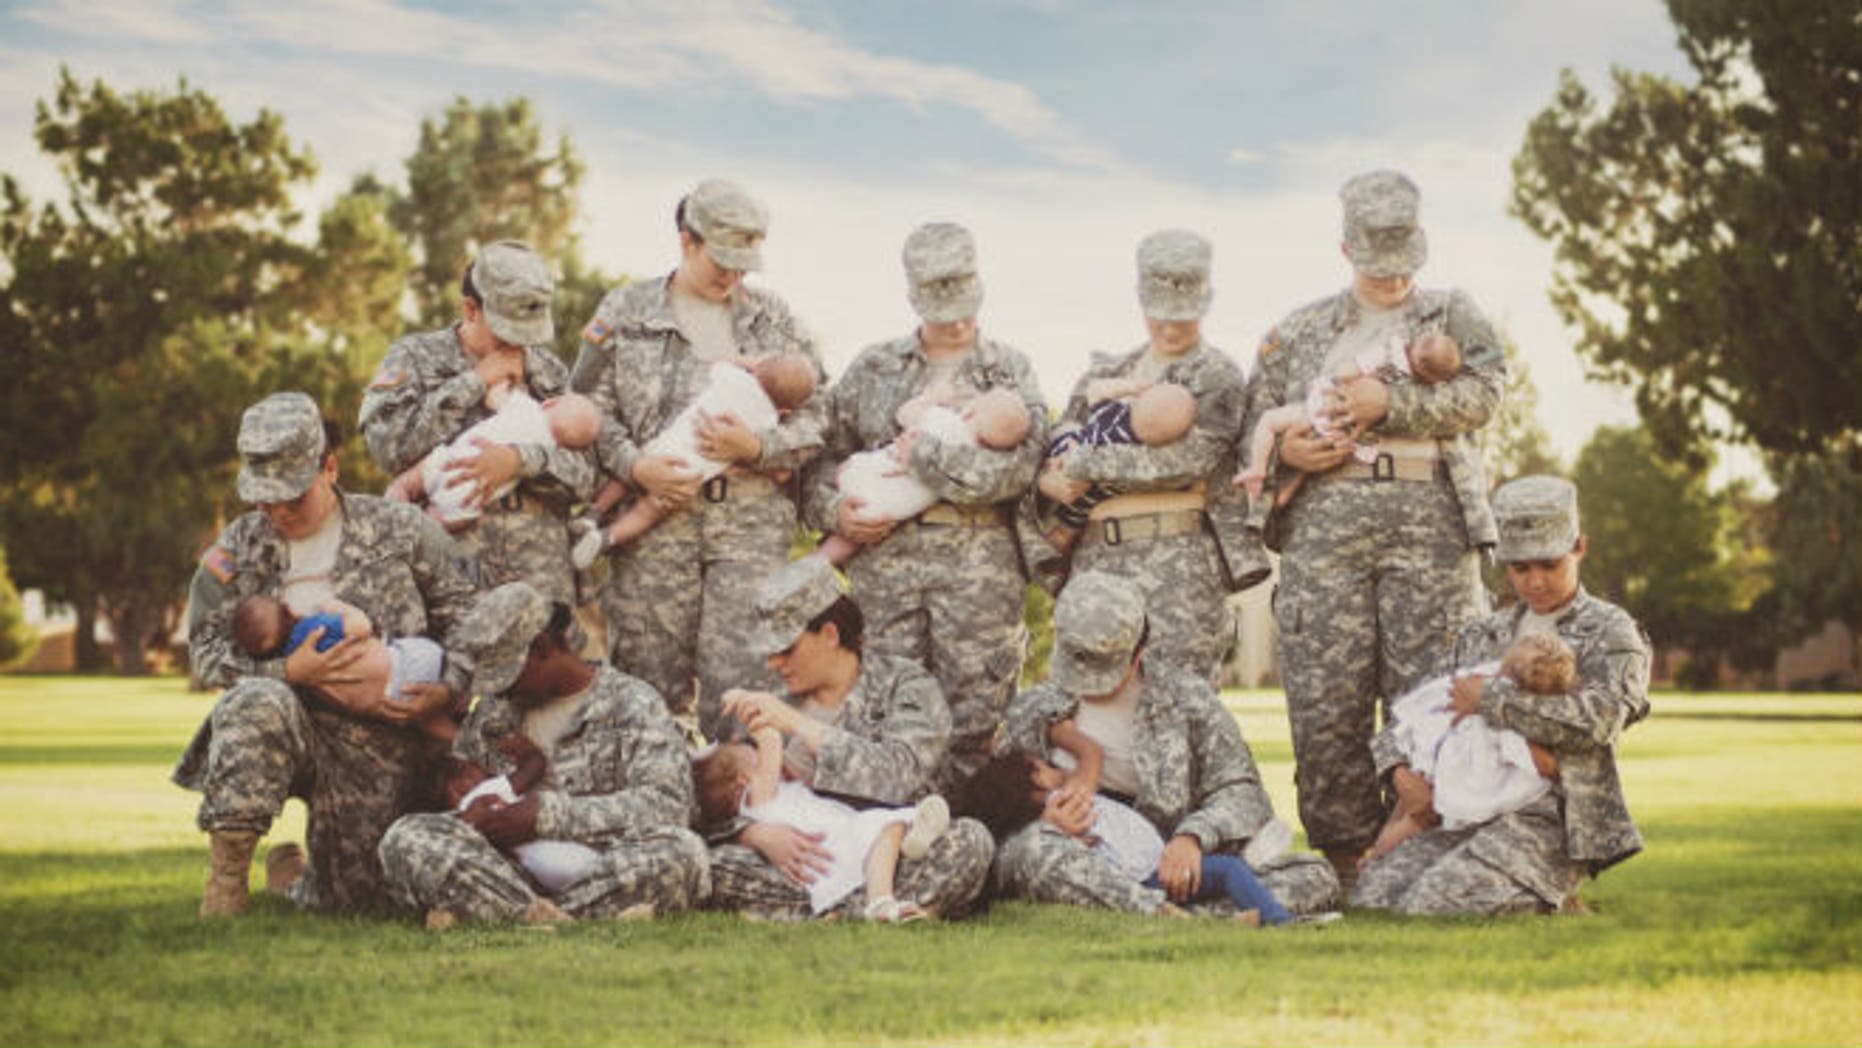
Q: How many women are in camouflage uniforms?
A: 10